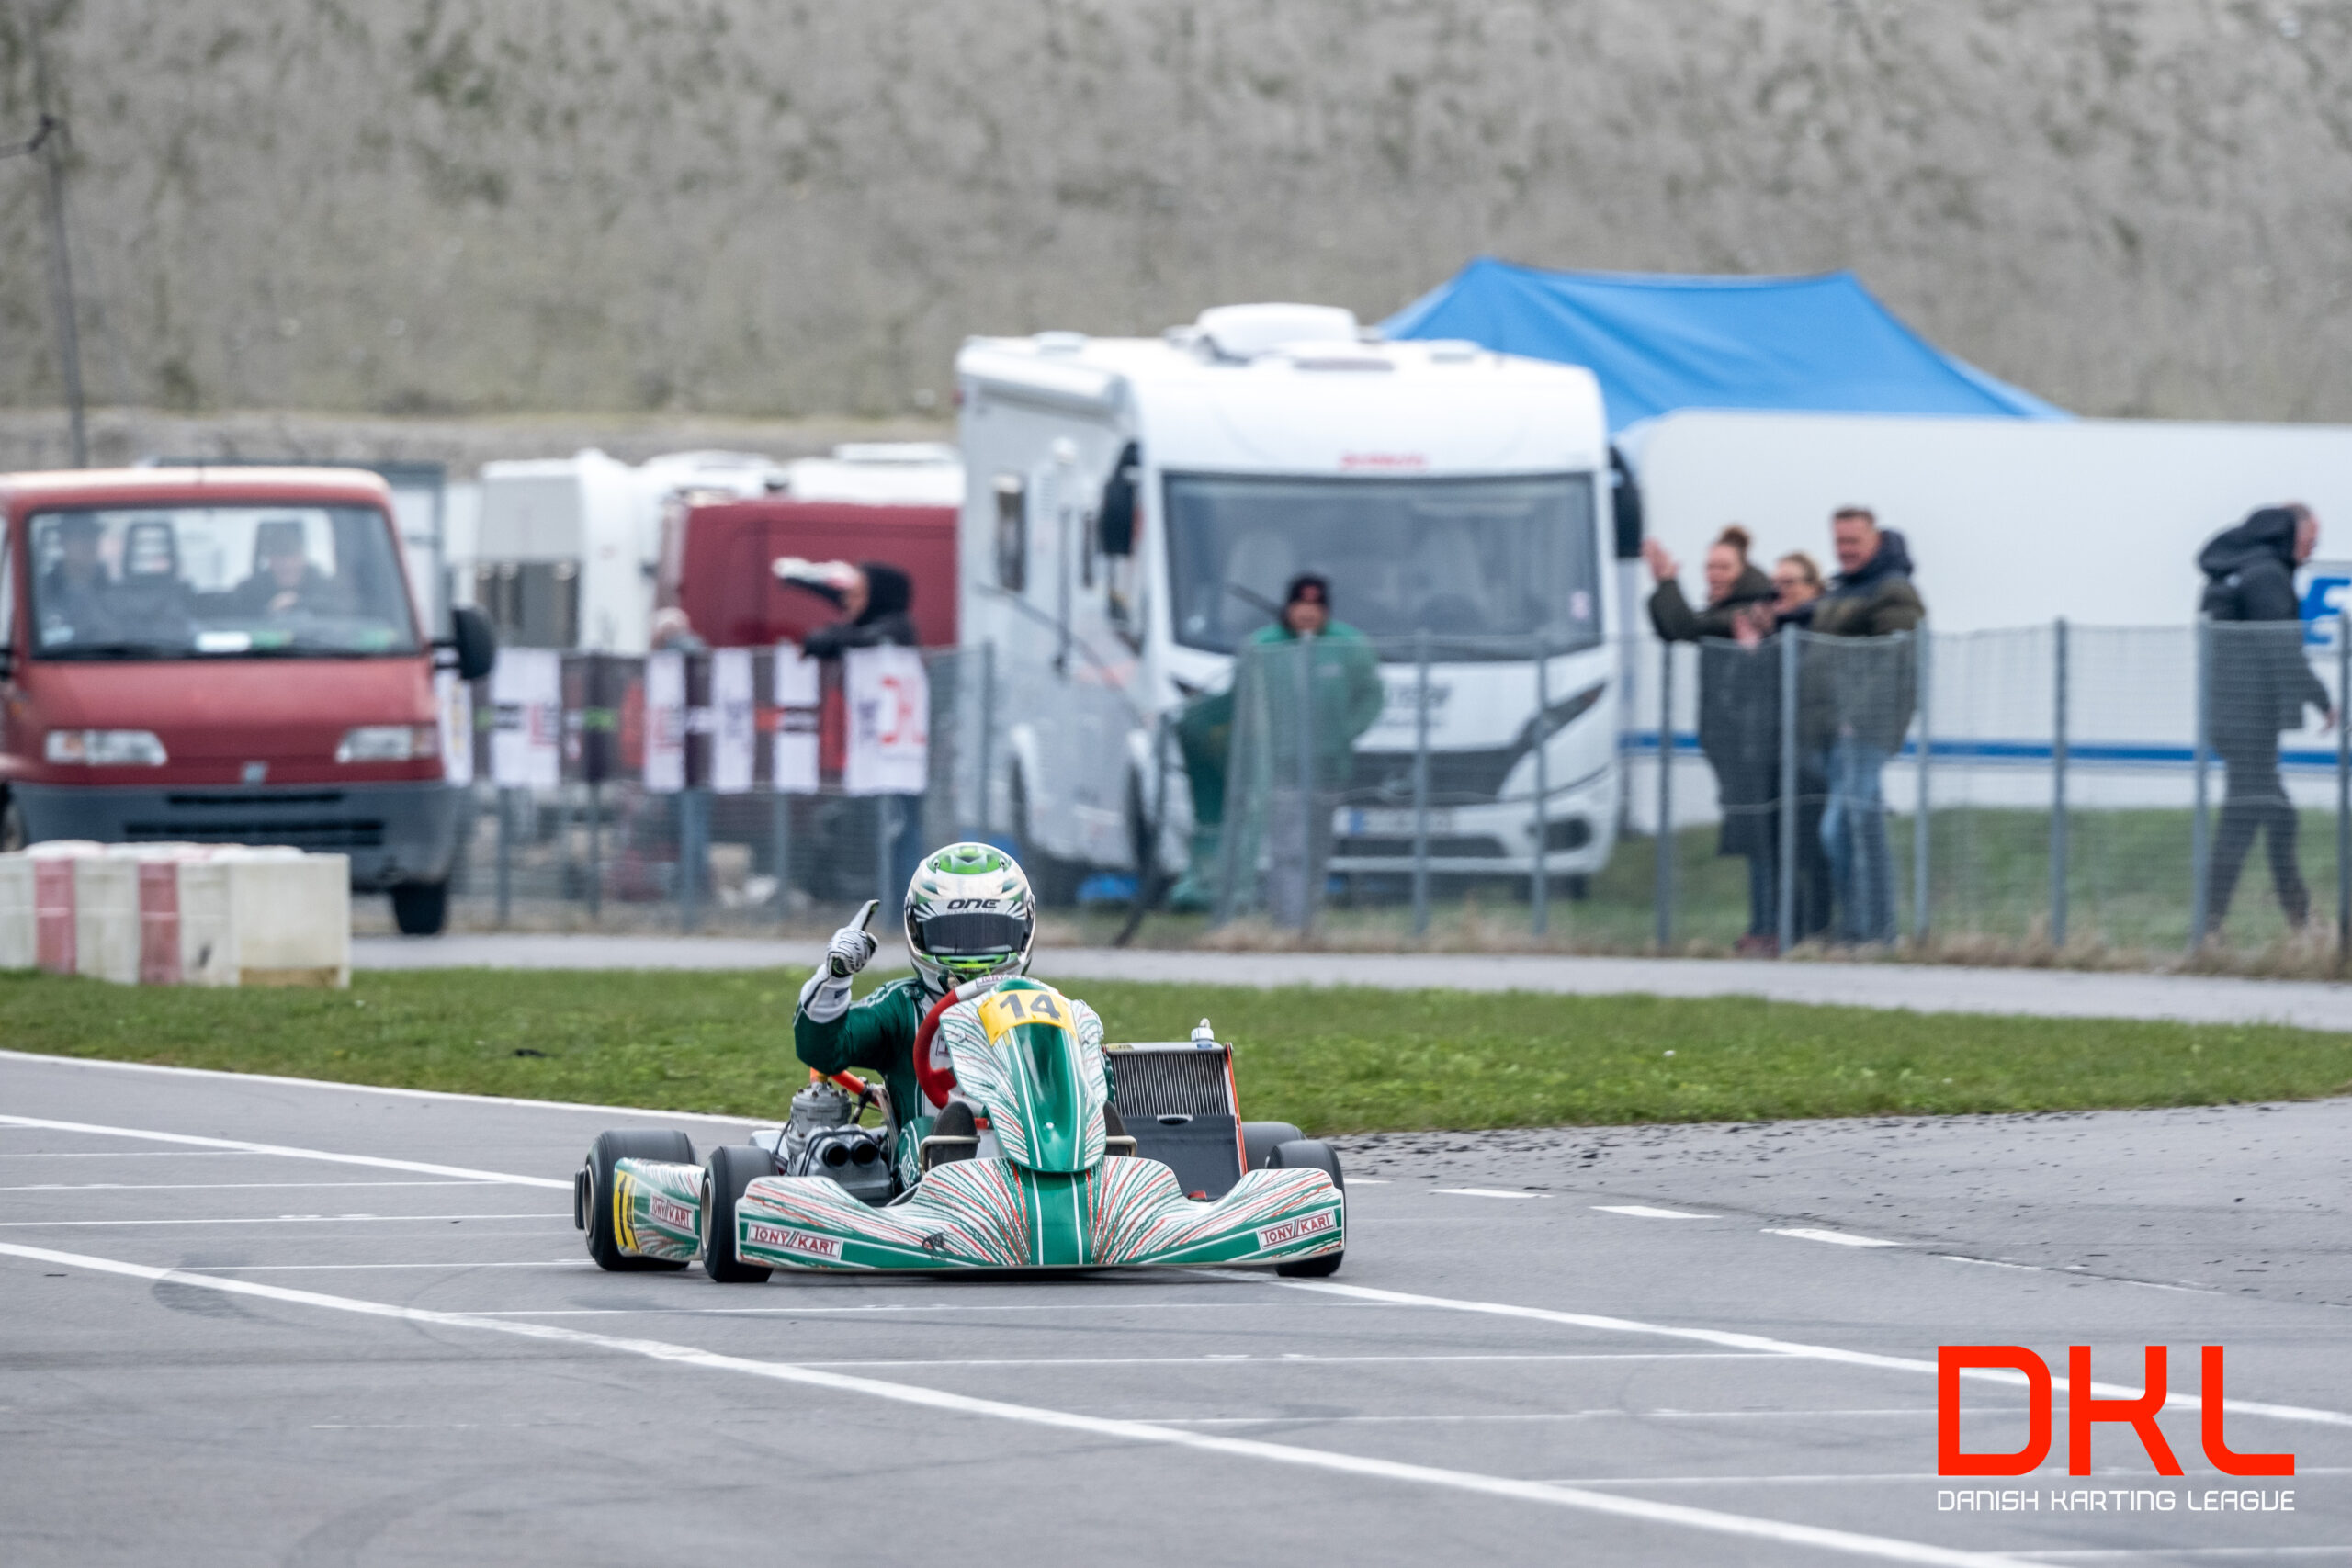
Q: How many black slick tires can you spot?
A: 4